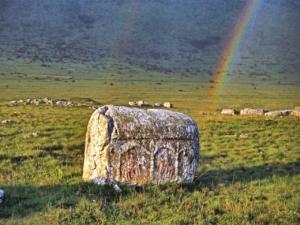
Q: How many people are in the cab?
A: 0